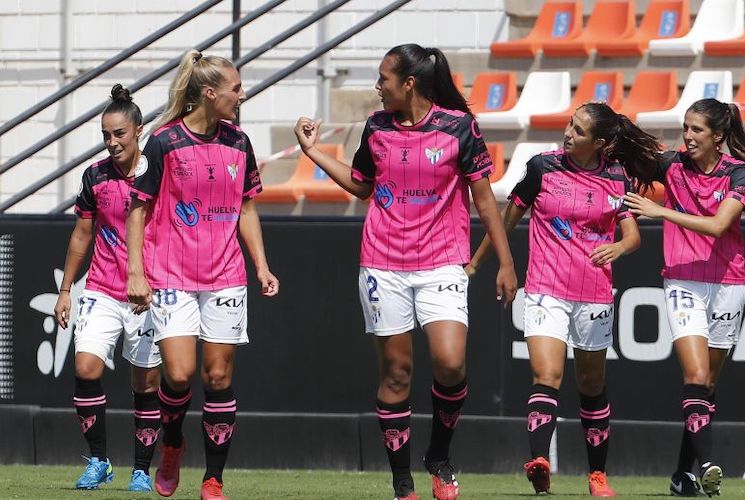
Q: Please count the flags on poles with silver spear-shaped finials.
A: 0